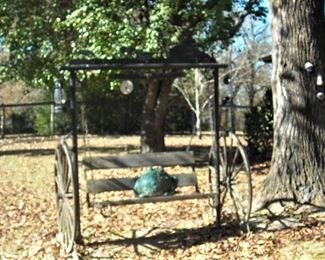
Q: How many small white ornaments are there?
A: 3